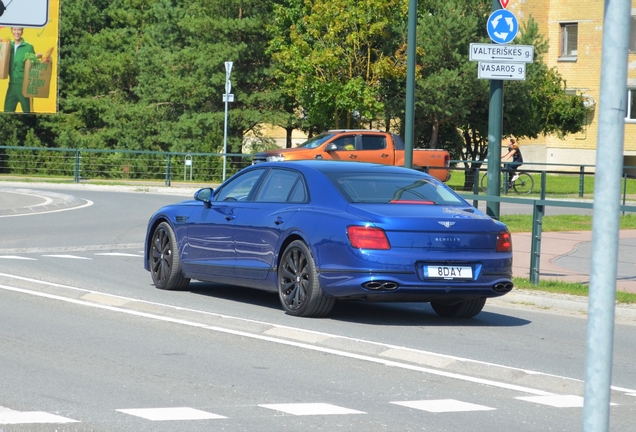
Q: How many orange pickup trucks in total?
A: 1